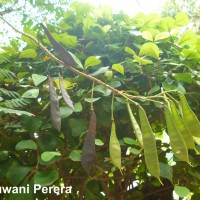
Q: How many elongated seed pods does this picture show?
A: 10